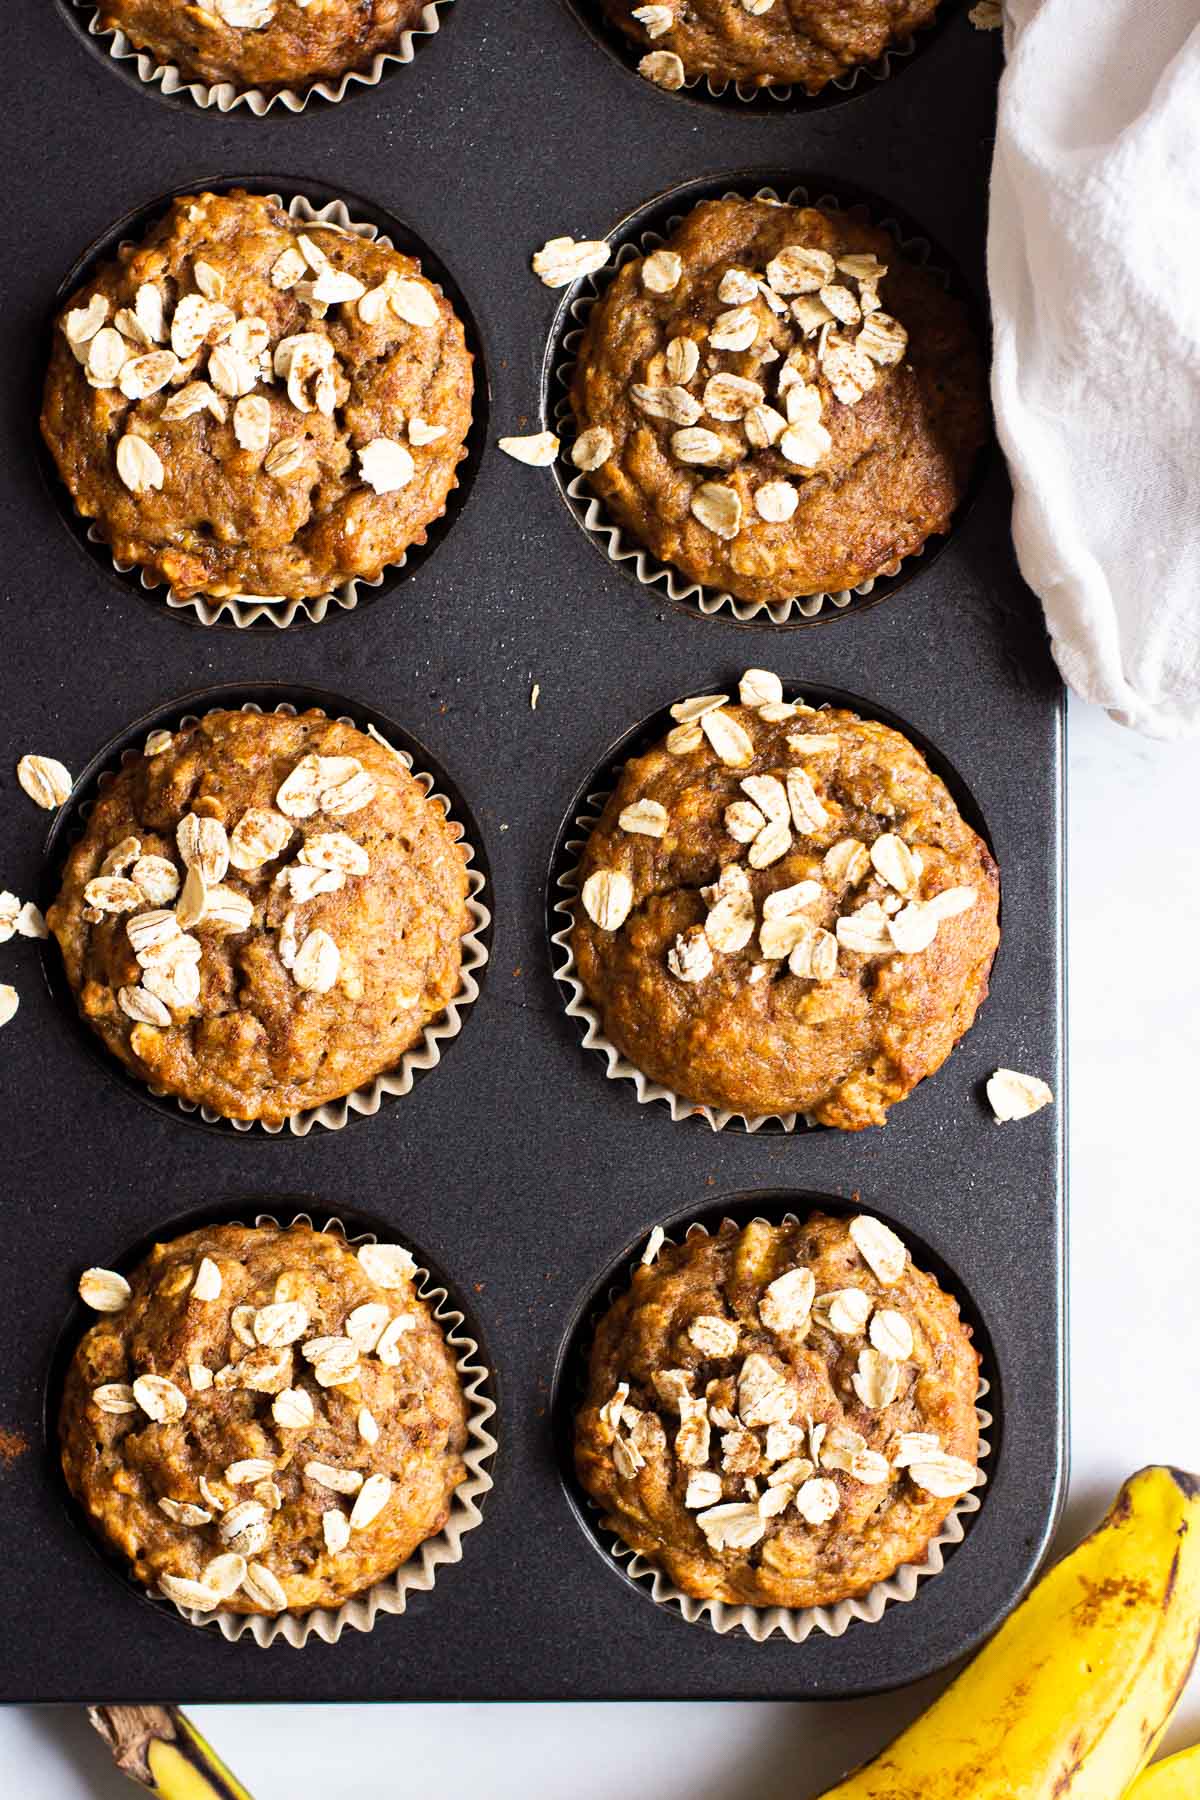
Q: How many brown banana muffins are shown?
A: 8